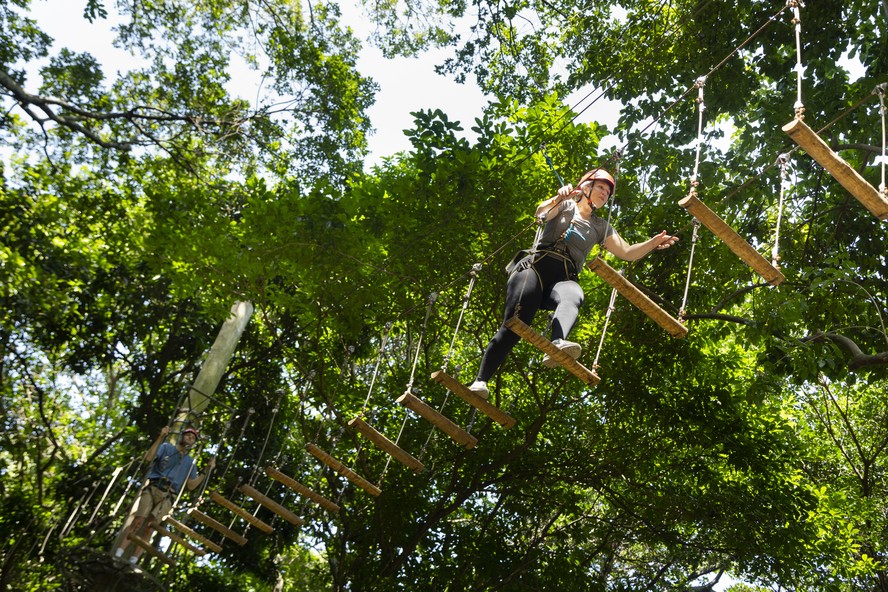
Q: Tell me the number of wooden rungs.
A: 15